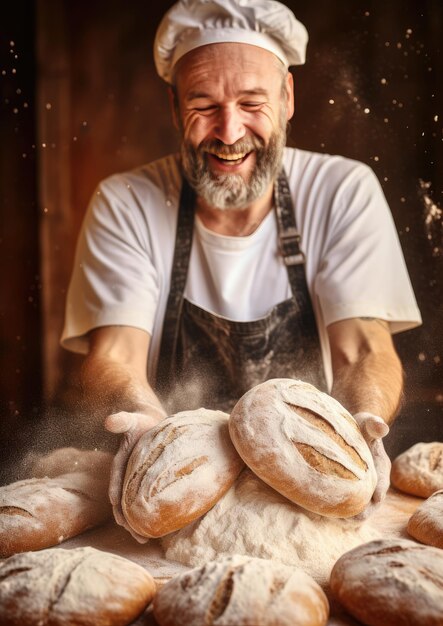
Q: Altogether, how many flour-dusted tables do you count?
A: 1